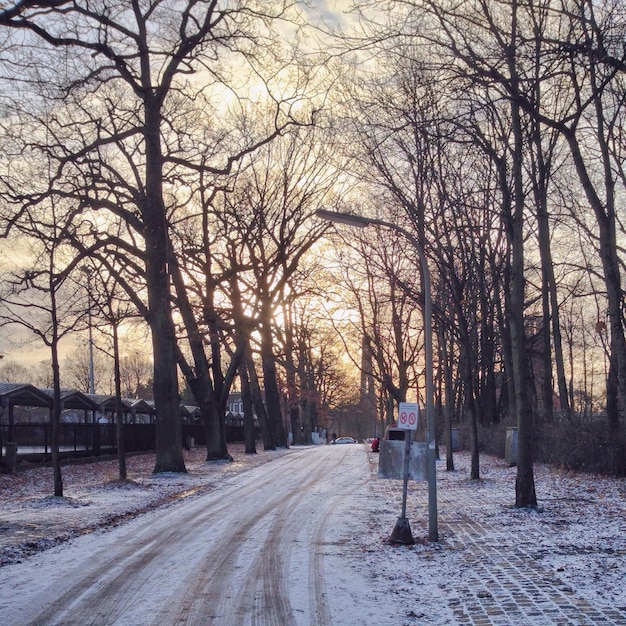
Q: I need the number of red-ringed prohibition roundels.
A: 2